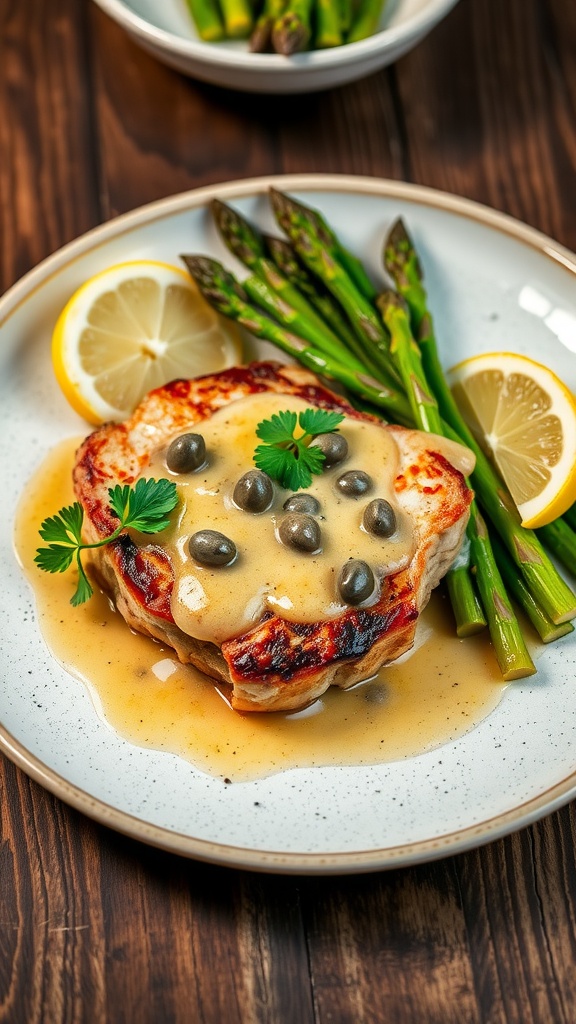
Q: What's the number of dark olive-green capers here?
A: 9